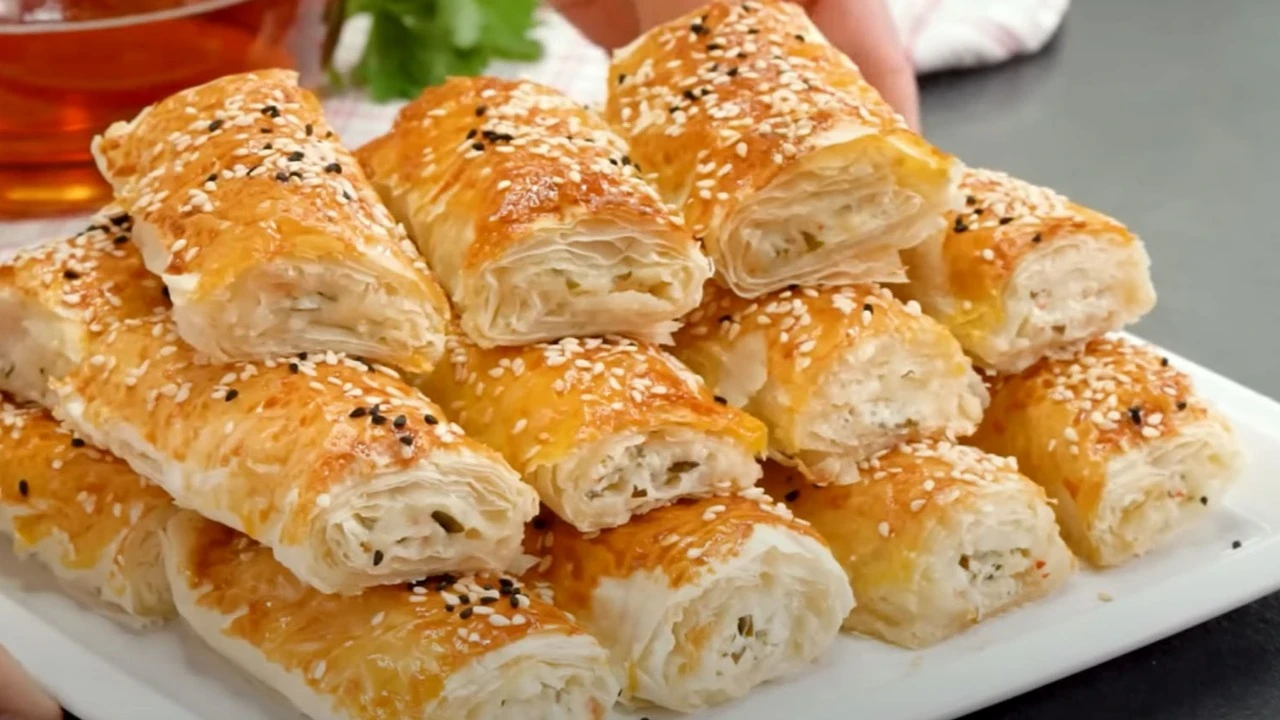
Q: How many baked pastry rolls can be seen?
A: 13